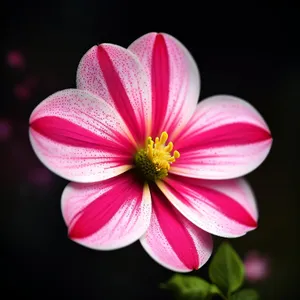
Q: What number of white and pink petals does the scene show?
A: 7